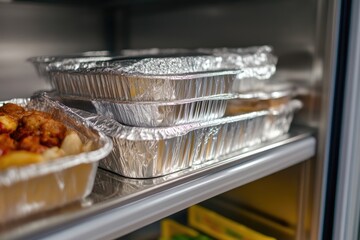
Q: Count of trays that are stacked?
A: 3